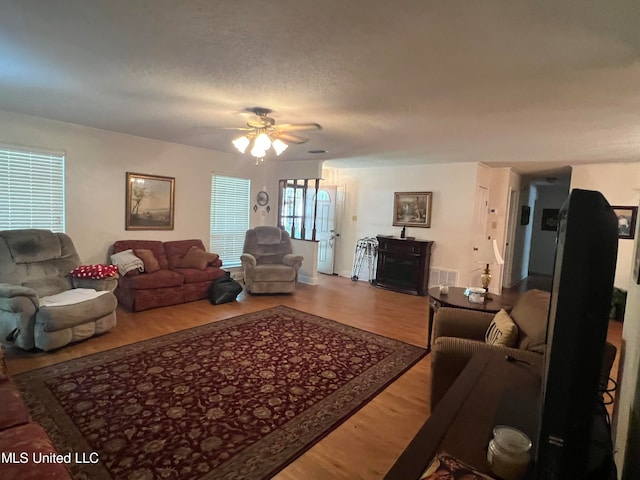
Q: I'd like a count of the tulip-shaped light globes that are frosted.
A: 4